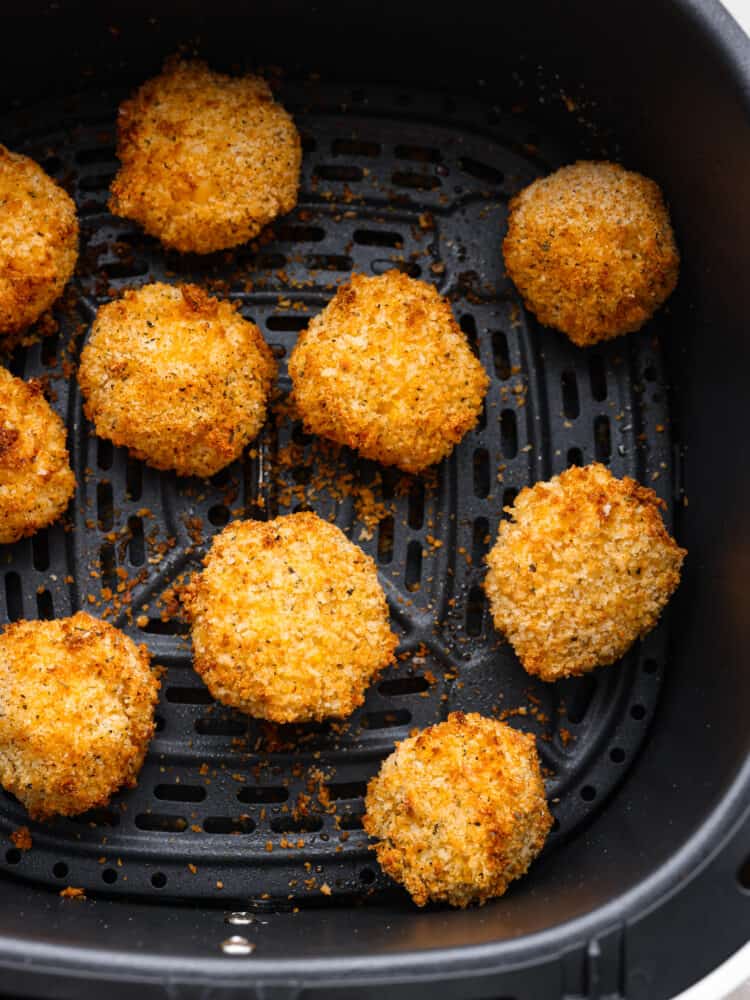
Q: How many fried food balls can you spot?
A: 10